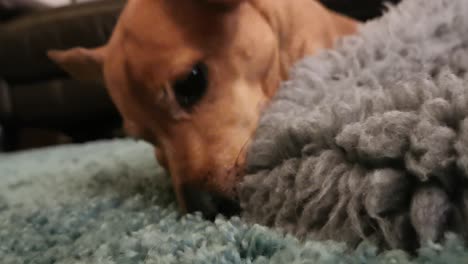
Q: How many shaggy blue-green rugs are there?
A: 1